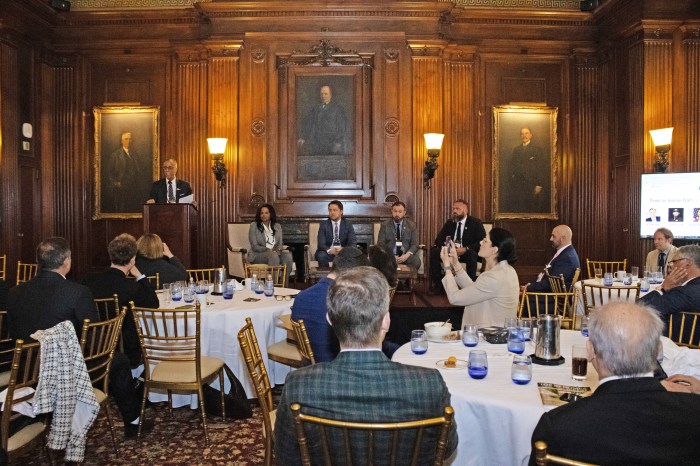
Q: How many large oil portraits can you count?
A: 3